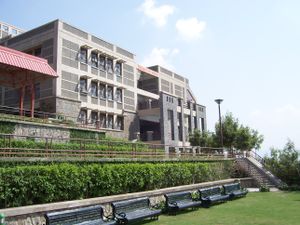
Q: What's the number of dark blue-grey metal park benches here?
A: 5